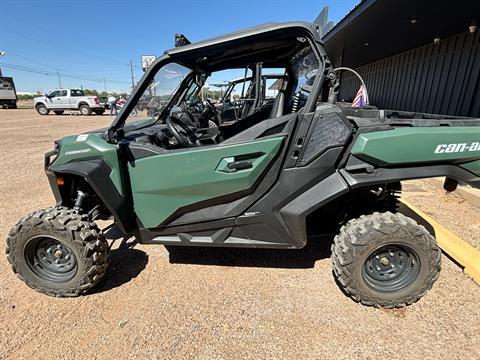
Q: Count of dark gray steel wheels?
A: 2